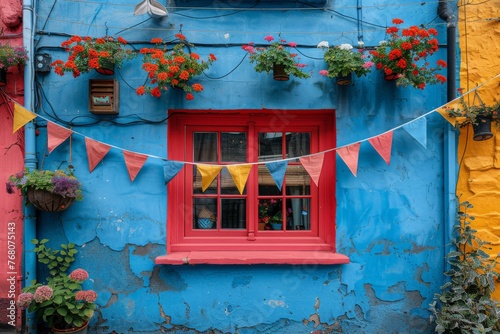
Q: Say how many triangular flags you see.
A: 13